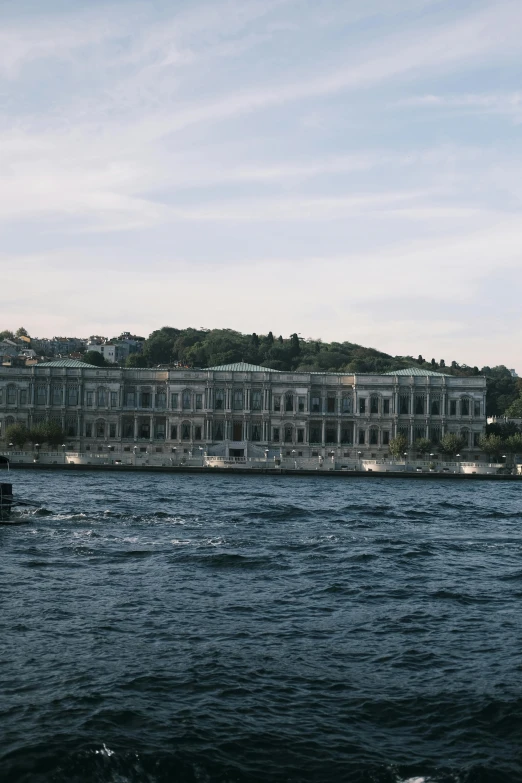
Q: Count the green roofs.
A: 3